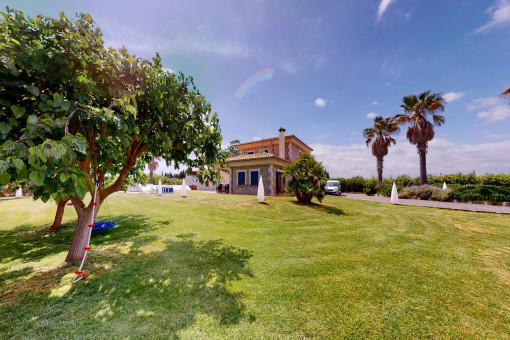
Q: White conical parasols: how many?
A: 6